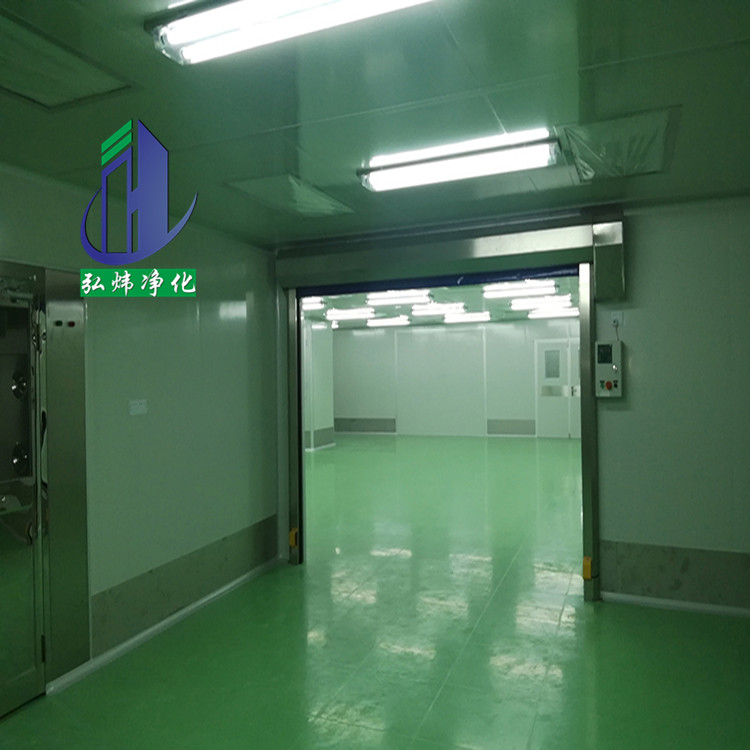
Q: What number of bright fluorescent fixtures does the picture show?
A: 11